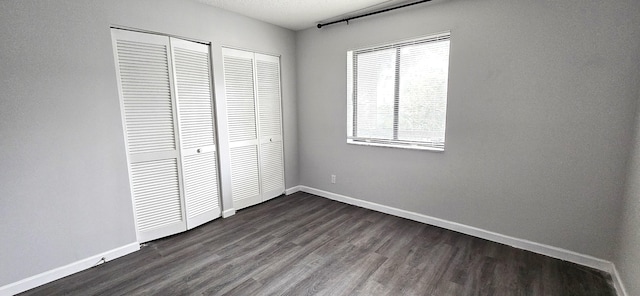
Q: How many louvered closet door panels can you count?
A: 4